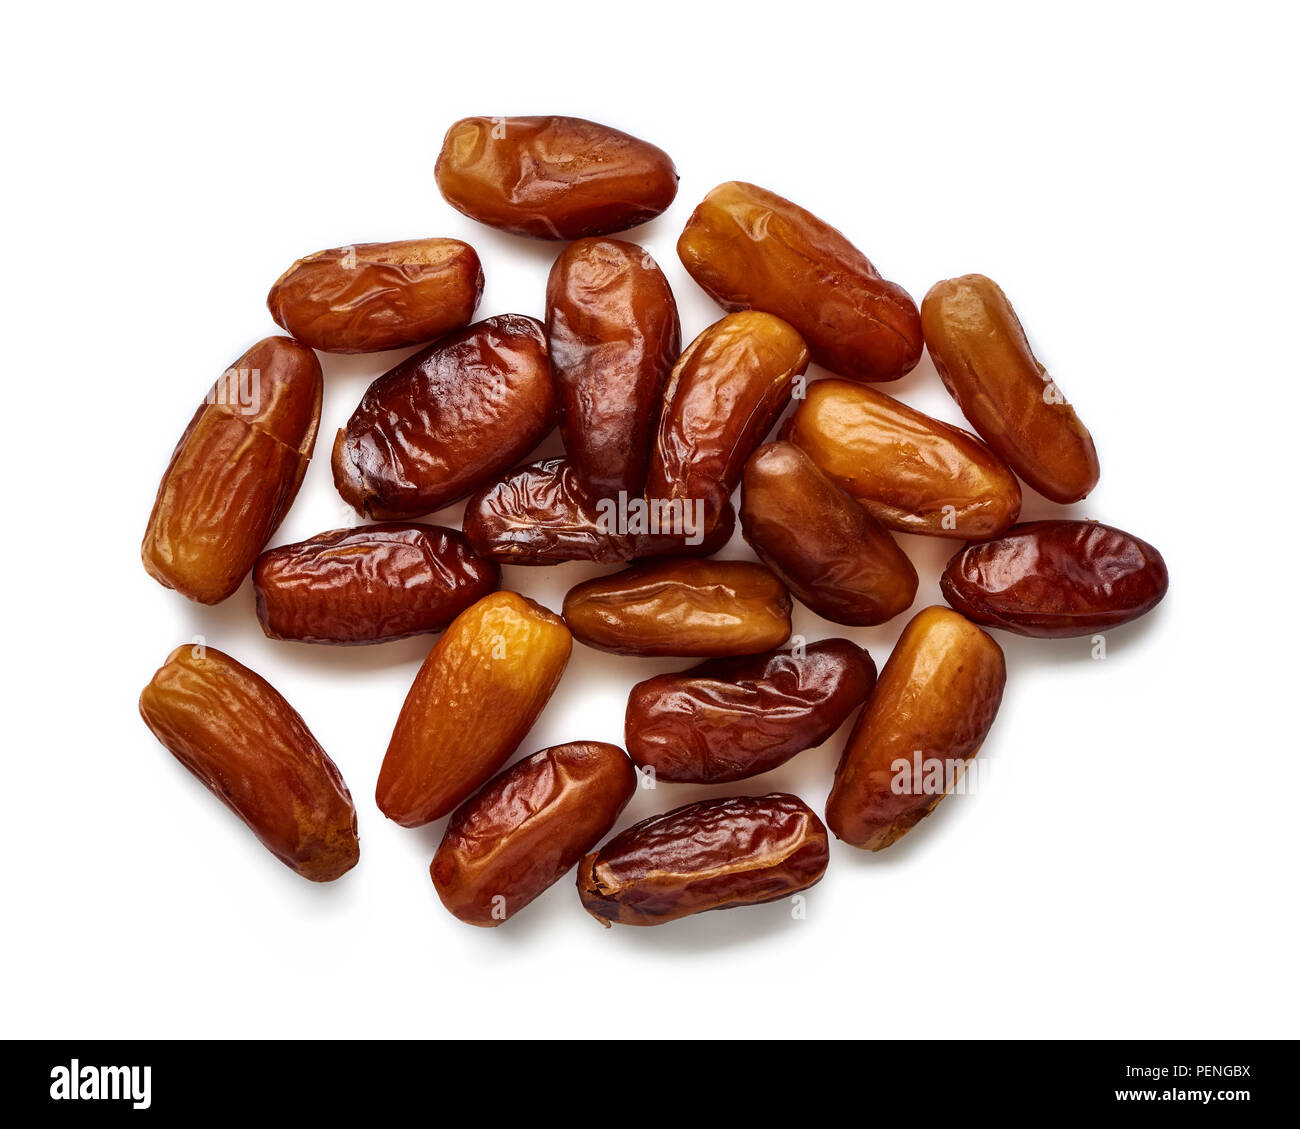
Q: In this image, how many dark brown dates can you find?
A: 6